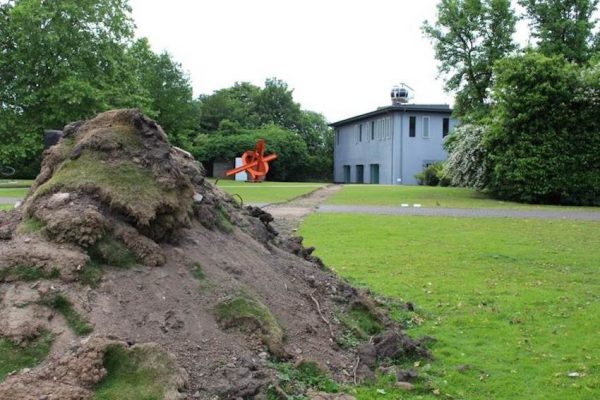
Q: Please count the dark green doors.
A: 3